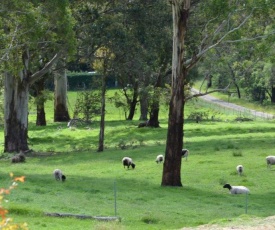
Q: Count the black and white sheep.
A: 7